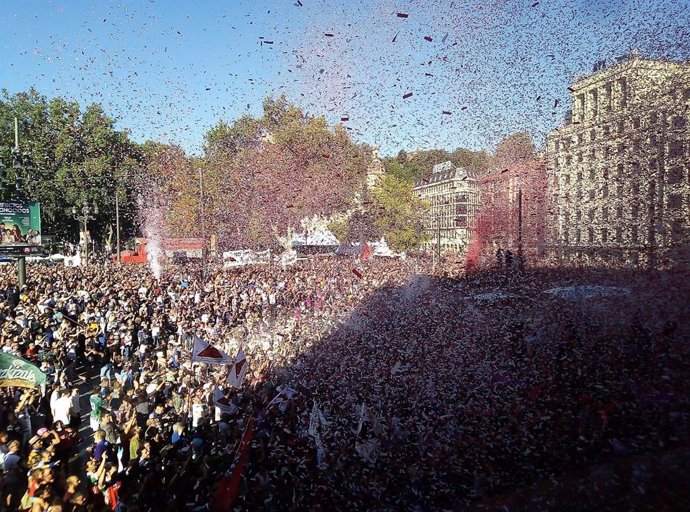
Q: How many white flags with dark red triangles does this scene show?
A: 3